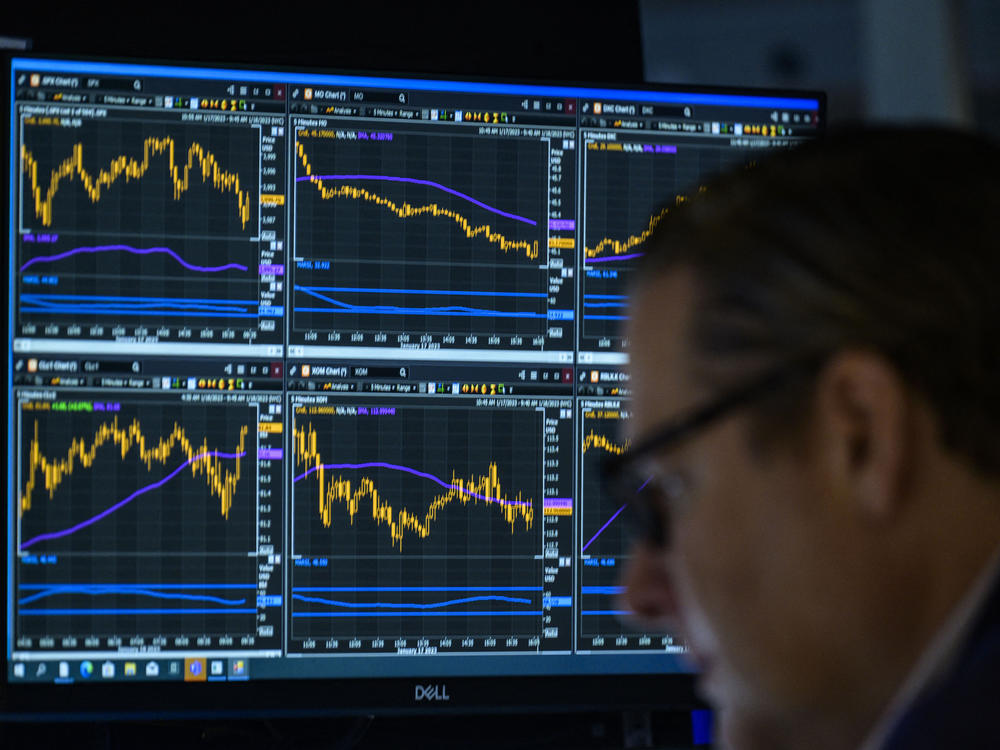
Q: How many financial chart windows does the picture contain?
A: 6